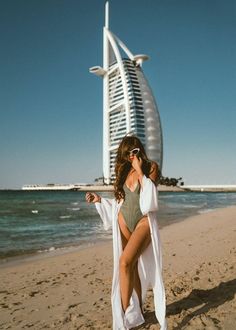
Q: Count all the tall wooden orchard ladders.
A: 0